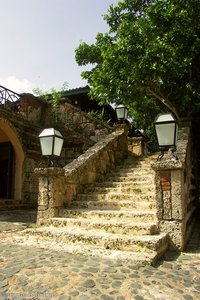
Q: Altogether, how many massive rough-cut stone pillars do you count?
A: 2